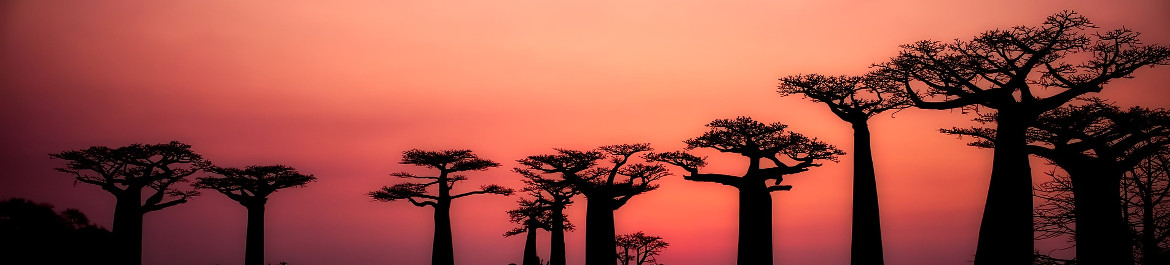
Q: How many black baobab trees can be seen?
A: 10